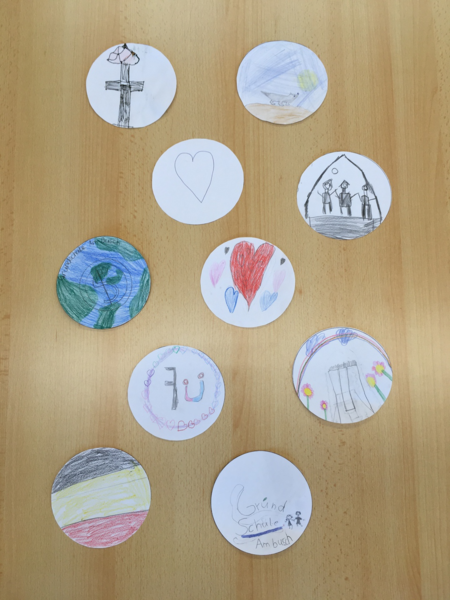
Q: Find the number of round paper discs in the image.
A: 10